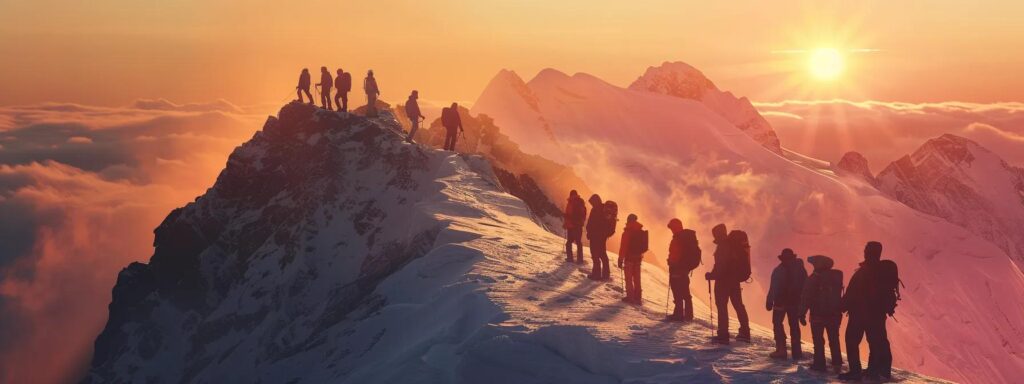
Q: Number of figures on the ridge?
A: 14